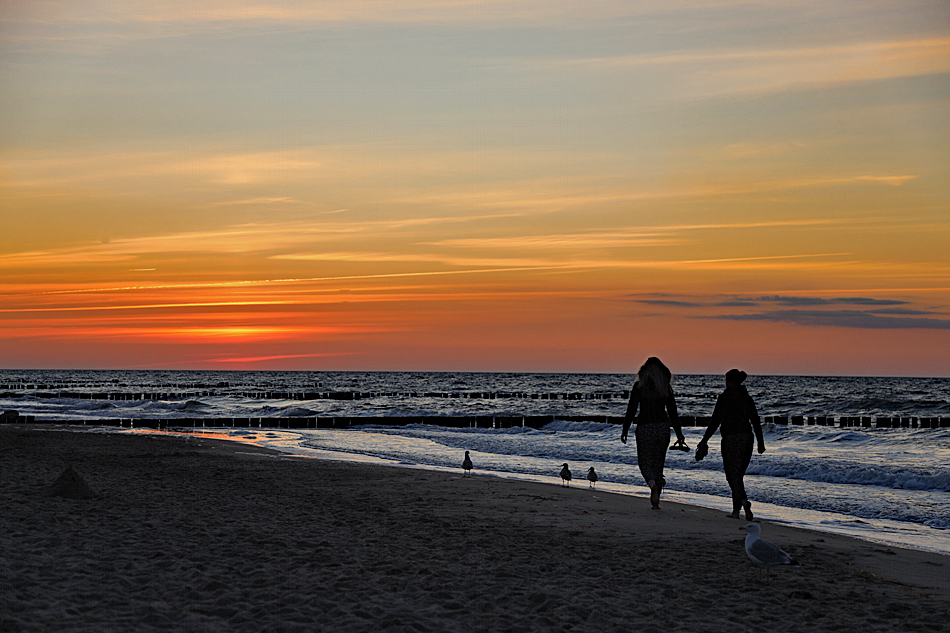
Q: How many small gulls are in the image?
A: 3